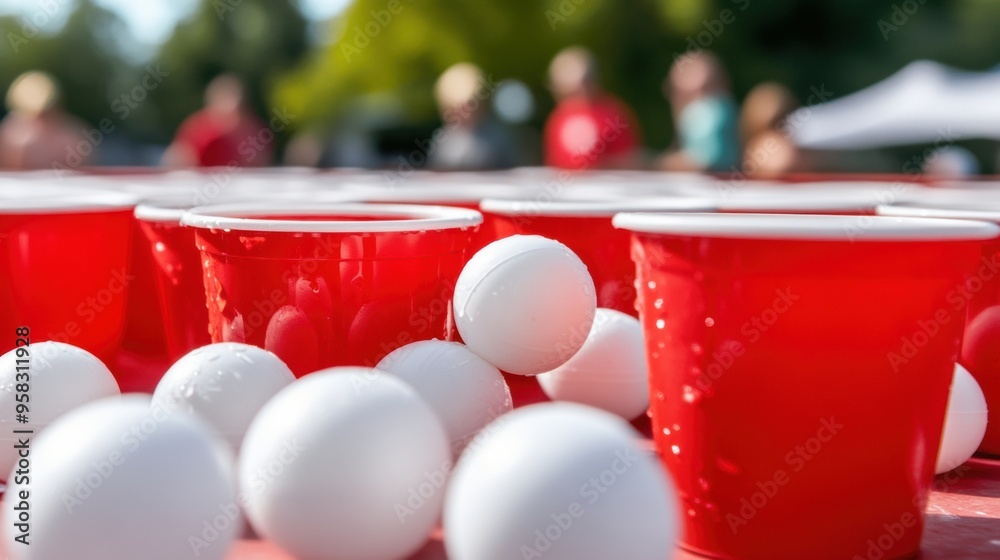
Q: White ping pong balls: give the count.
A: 9